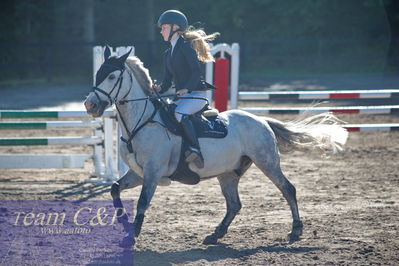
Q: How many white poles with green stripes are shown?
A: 3